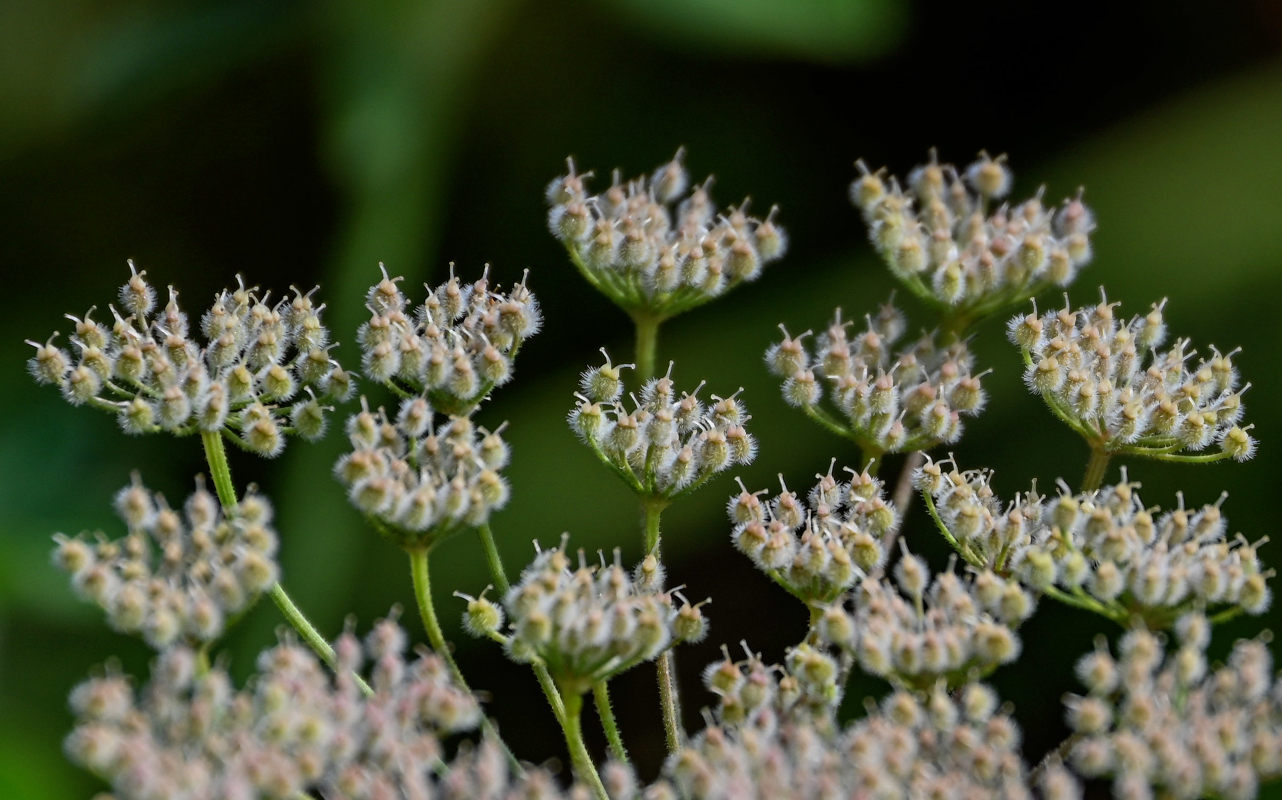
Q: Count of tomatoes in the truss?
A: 0